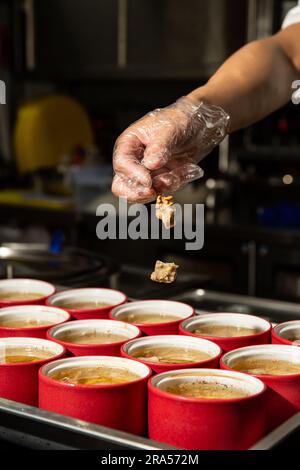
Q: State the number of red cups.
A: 12